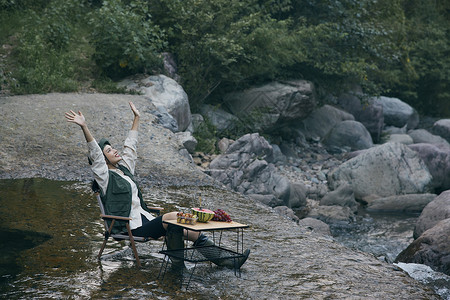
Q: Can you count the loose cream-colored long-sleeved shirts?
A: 1